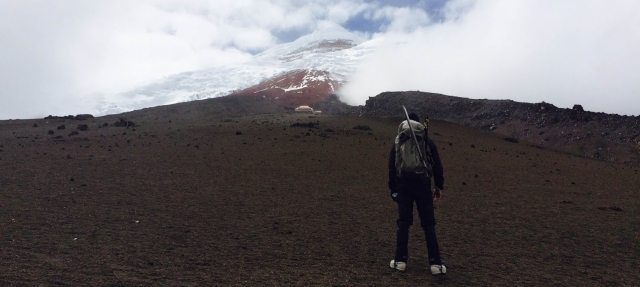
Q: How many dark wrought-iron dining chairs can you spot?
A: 0